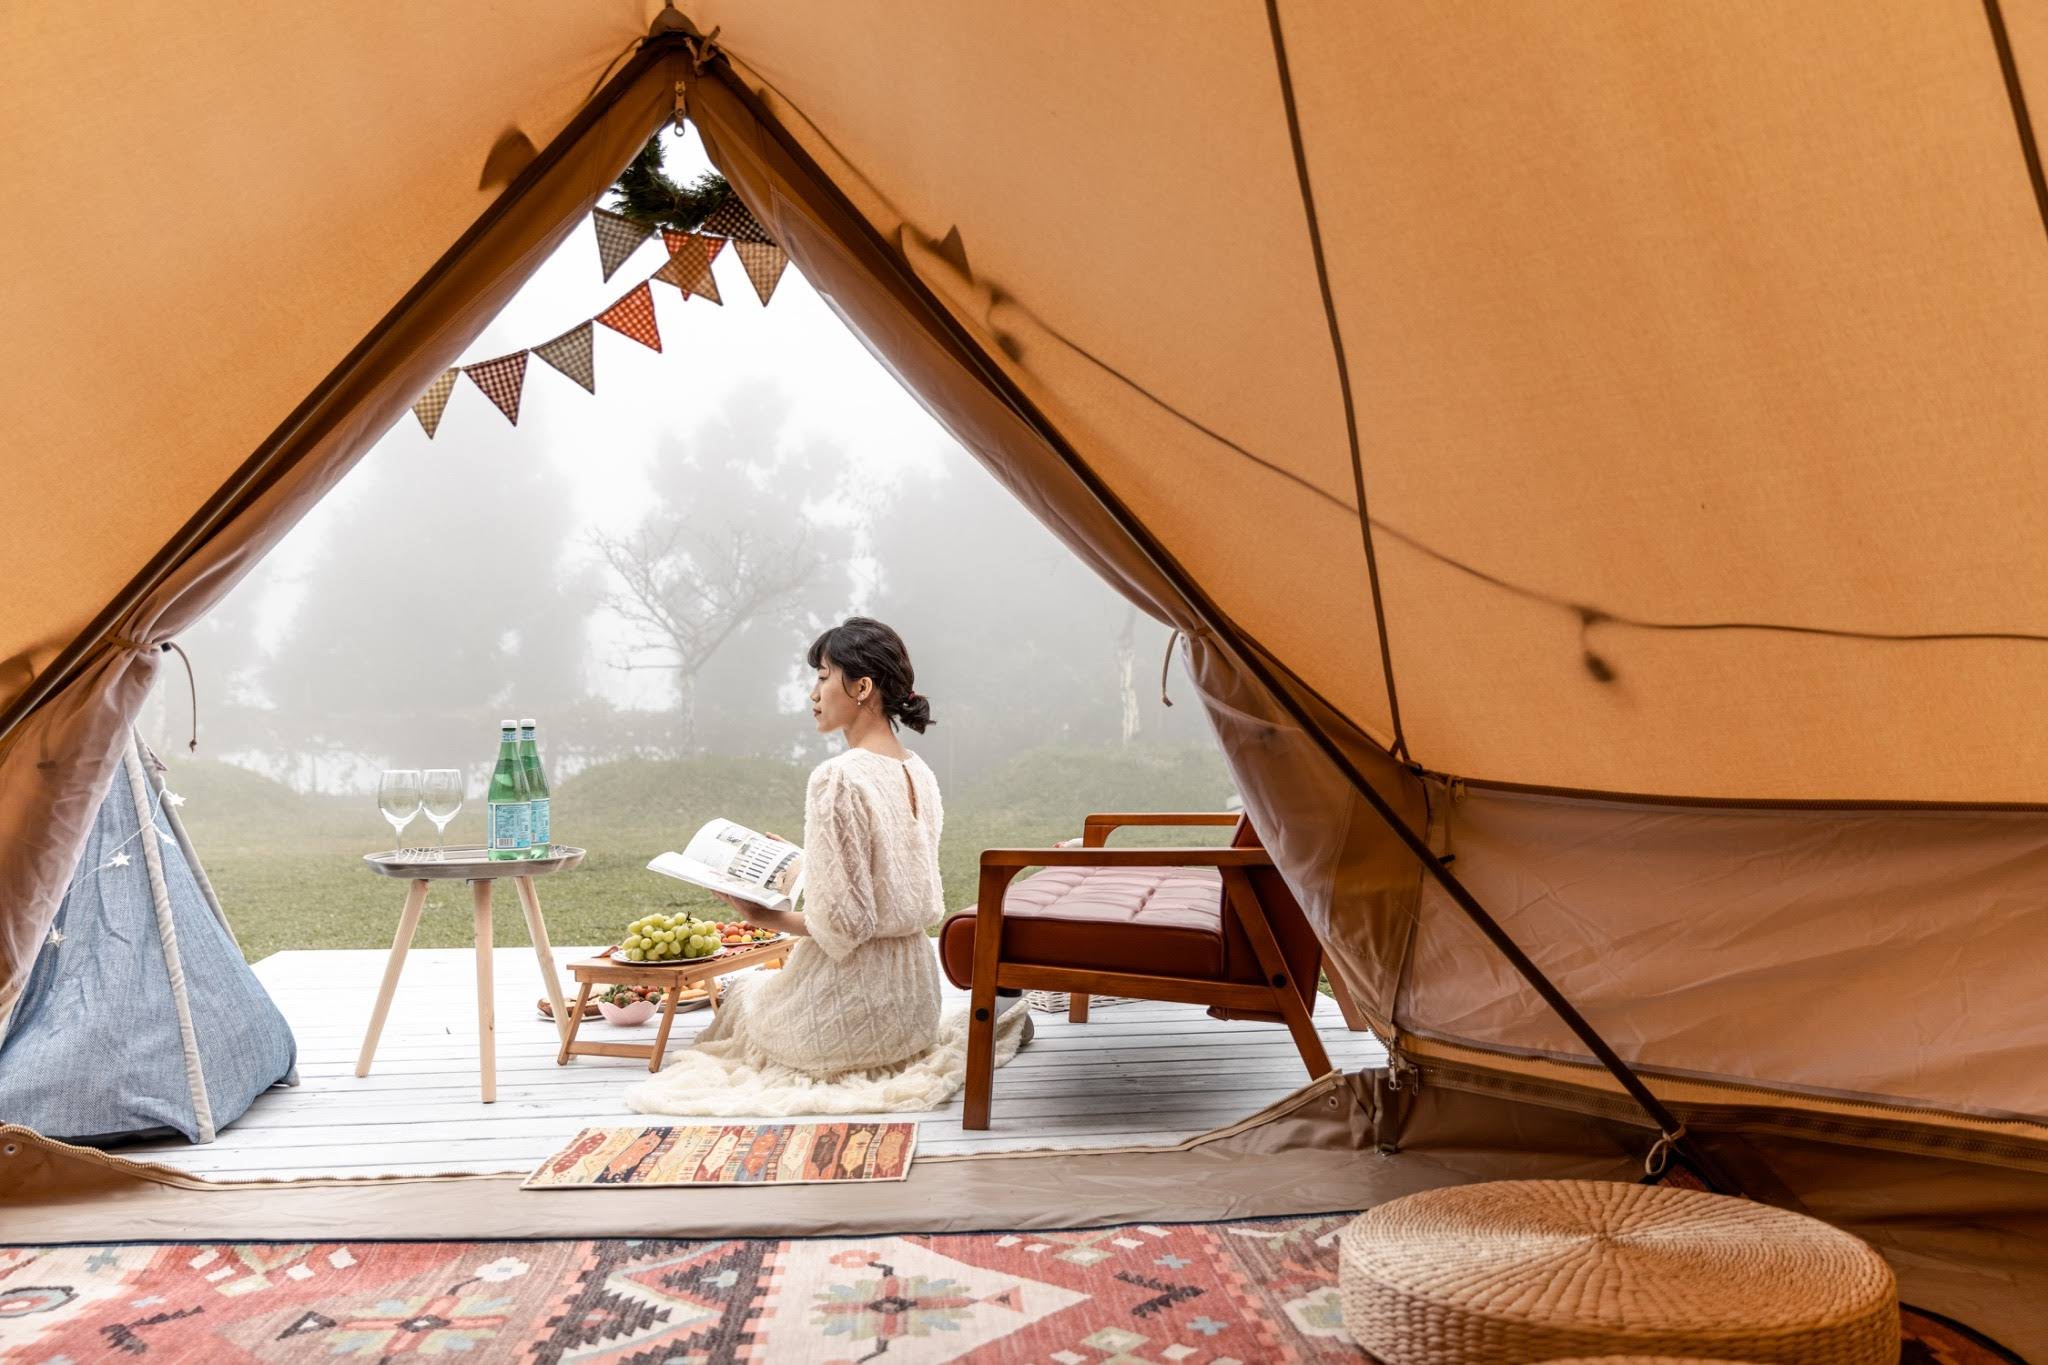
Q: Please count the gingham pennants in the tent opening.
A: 9